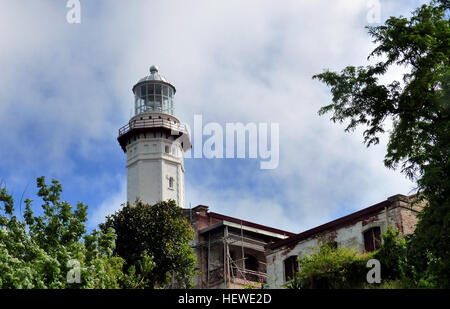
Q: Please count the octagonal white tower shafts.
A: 1